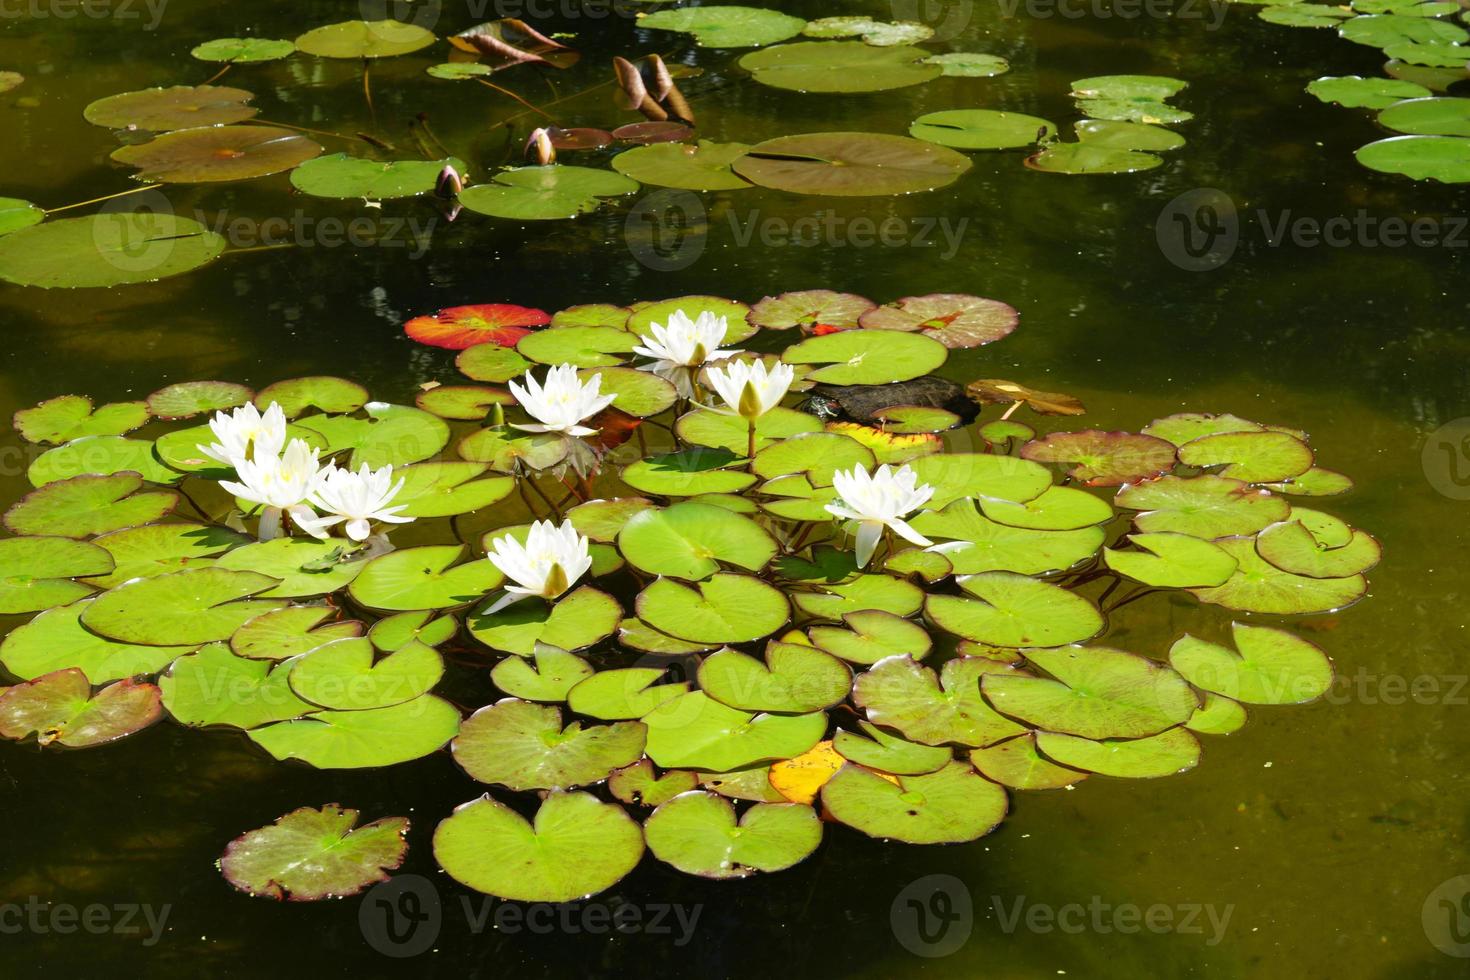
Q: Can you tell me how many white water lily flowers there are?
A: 8